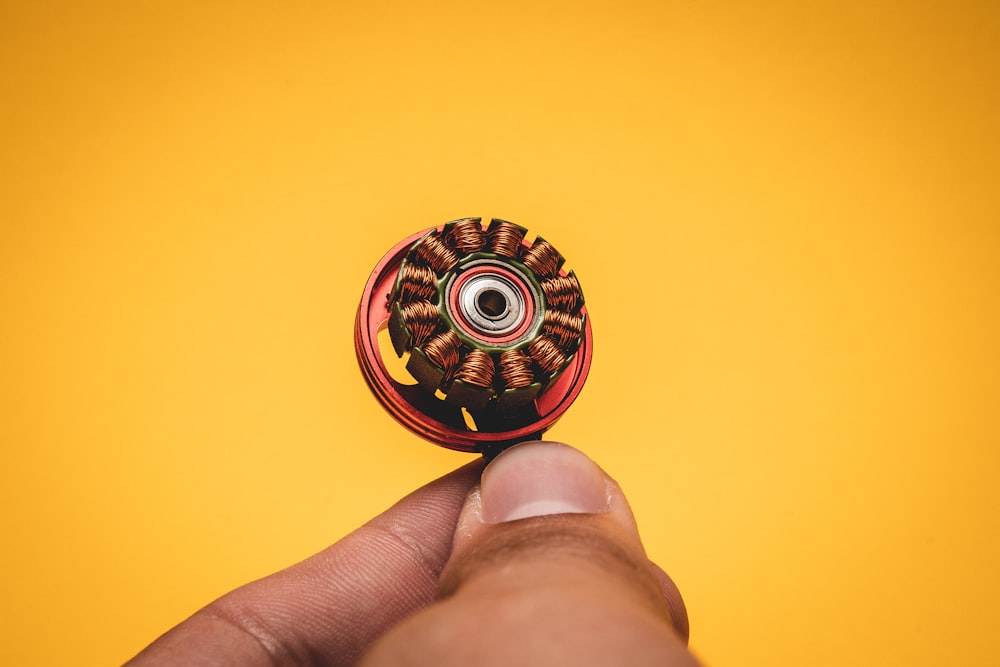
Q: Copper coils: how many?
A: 12